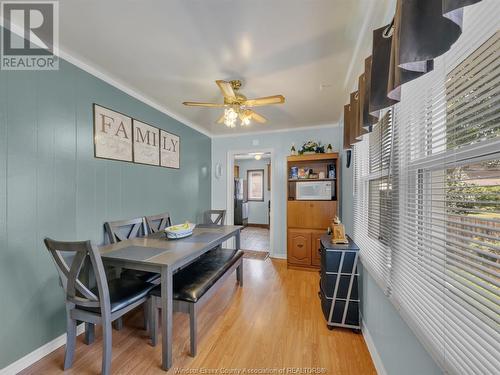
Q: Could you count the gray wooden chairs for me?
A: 4